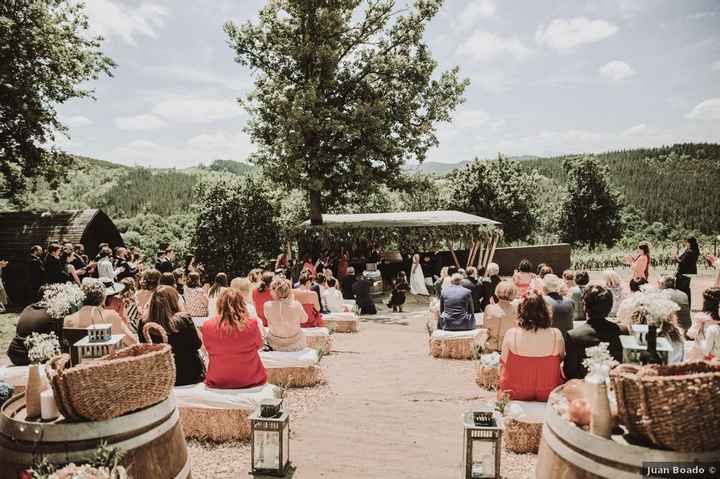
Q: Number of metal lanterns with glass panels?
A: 4